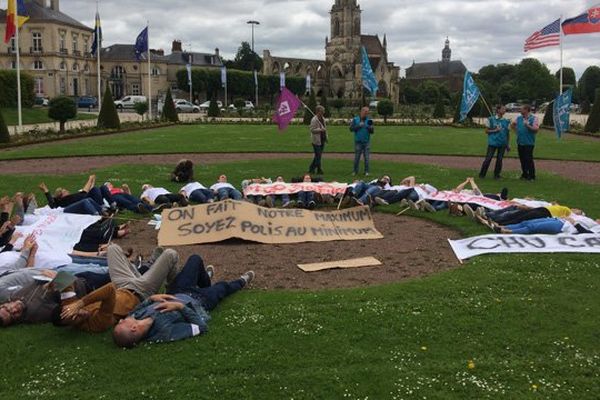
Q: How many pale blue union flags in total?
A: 3